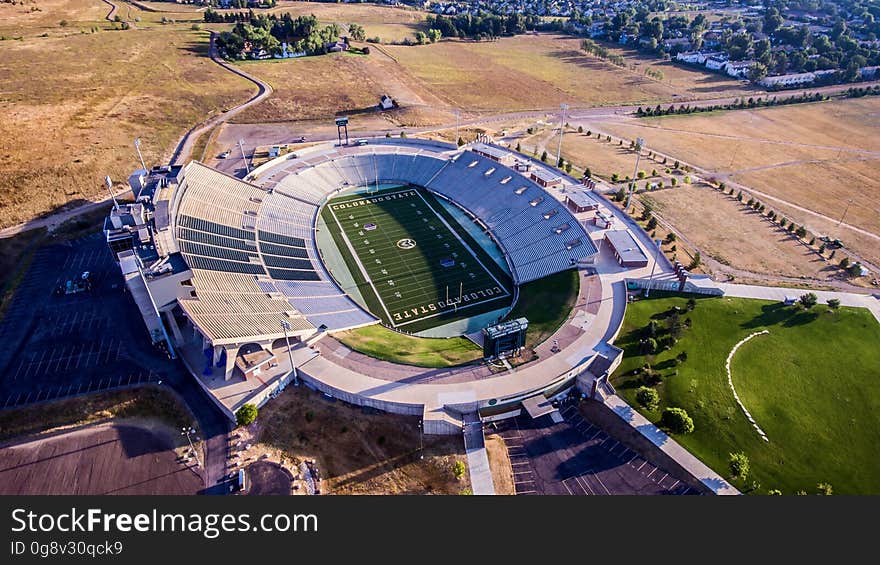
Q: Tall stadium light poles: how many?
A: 8